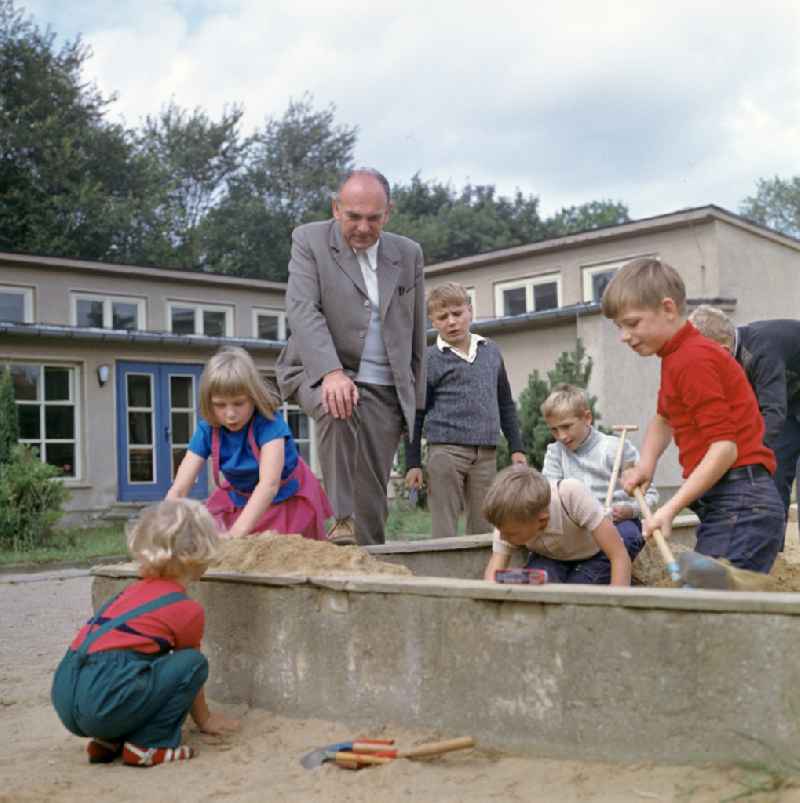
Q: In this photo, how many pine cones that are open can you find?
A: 0